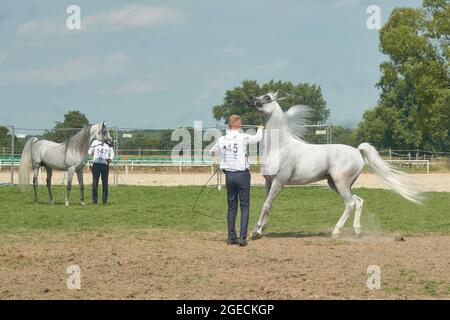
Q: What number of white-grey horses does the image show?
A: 2